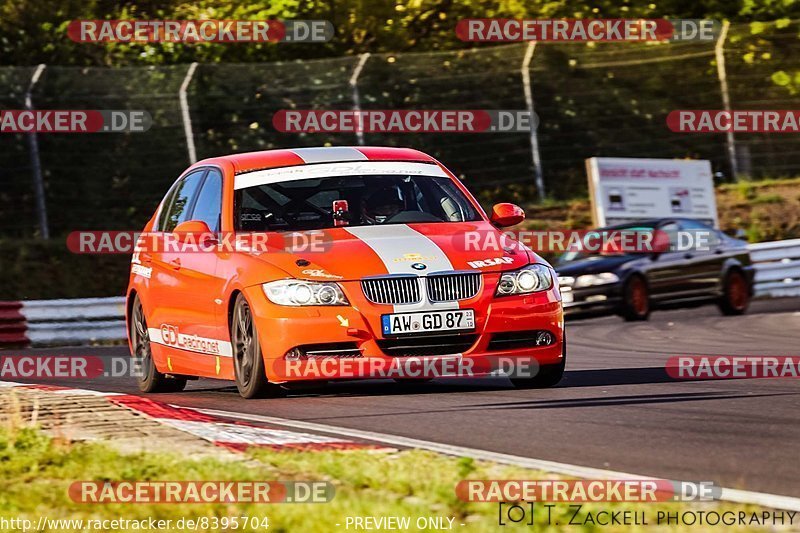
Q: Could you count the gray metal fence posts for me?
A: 5